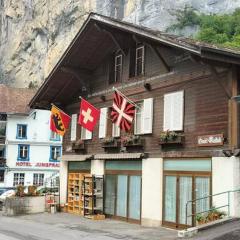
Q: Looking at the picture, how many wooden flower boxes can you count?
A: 4